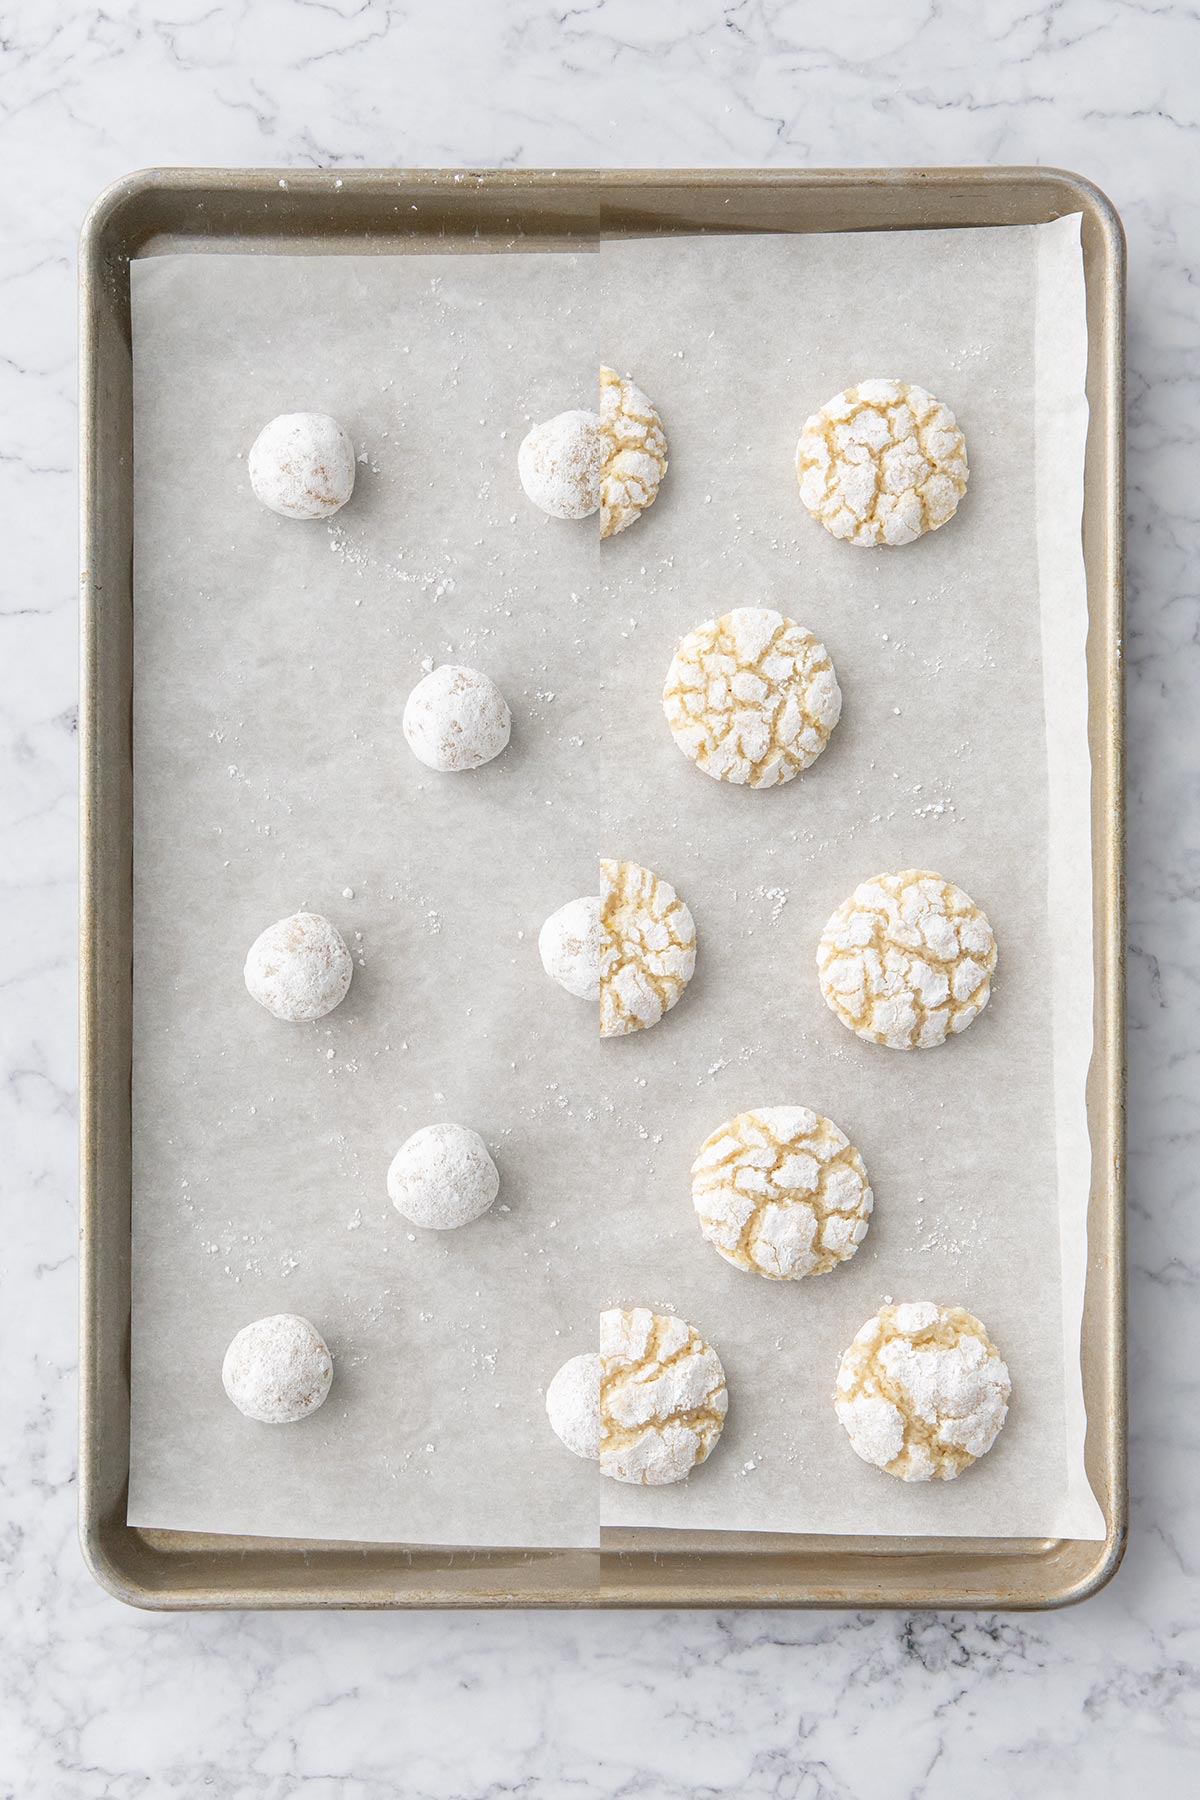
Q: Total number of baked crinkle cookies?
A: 8